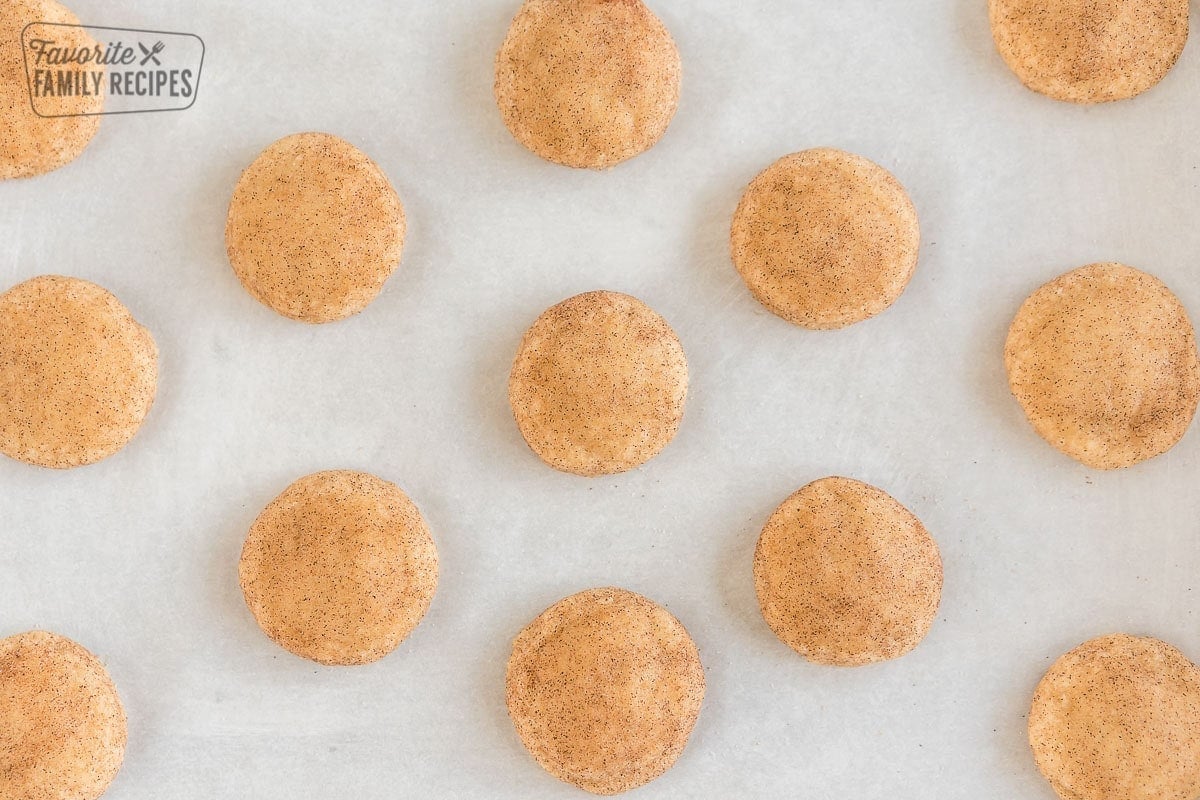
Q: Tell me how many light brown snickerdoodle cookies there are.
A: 13